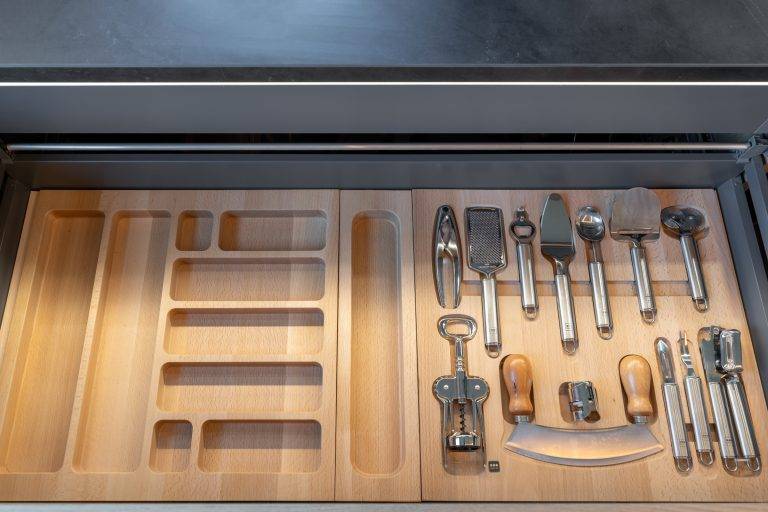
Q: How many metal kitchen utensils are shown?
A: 13